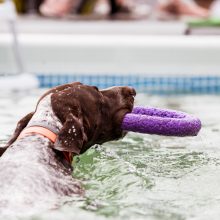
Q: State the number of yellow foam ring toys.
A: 0